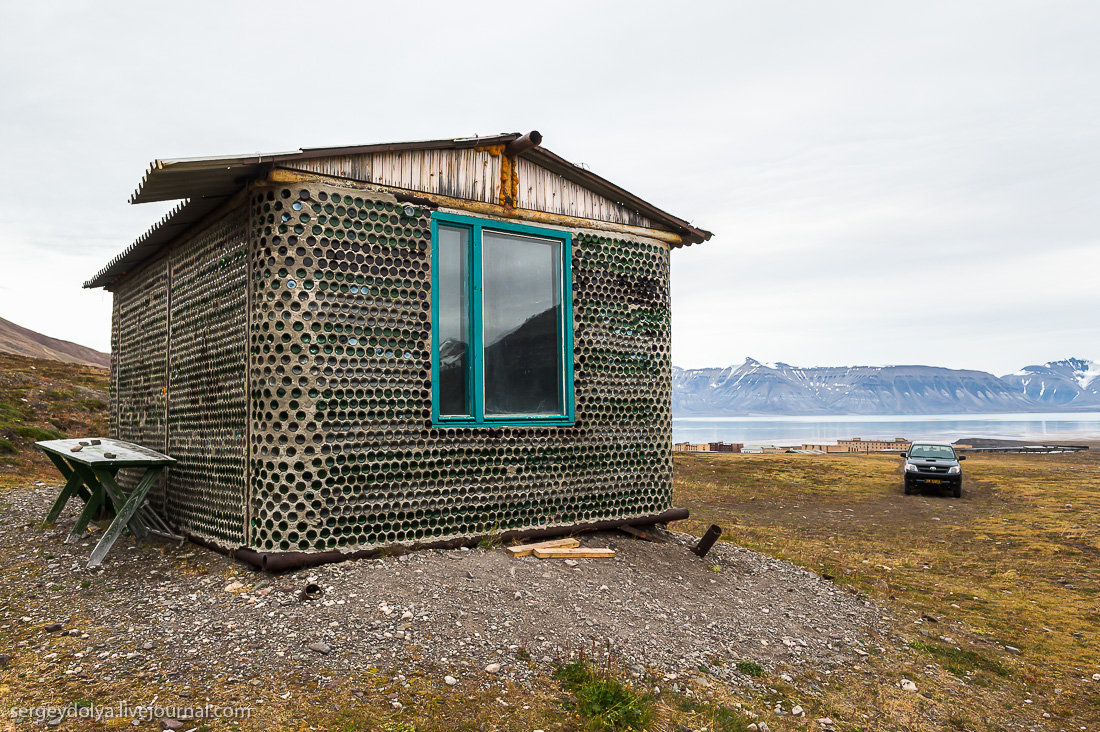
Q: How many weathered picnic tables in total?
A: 1